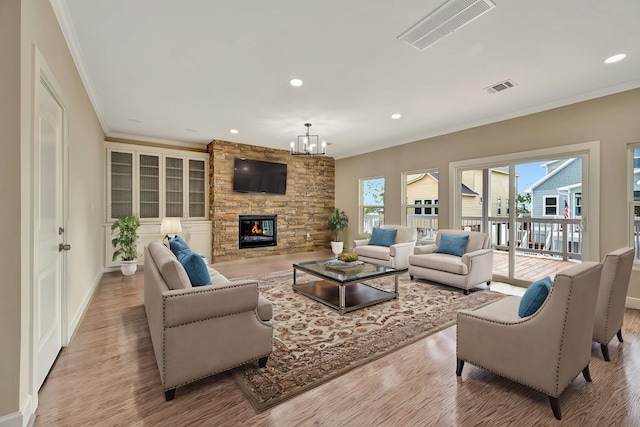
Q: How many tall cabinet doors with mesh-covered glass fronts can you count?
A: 4